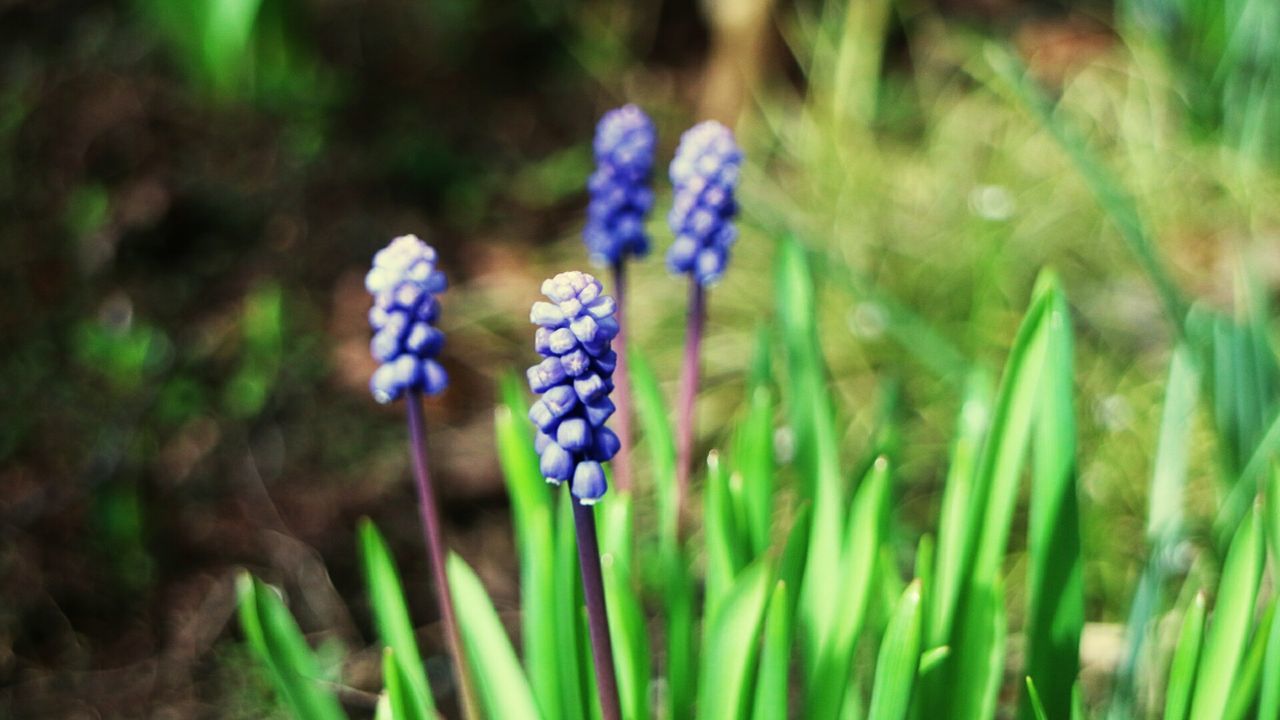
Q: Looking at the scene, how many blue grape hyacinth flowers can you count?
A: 4